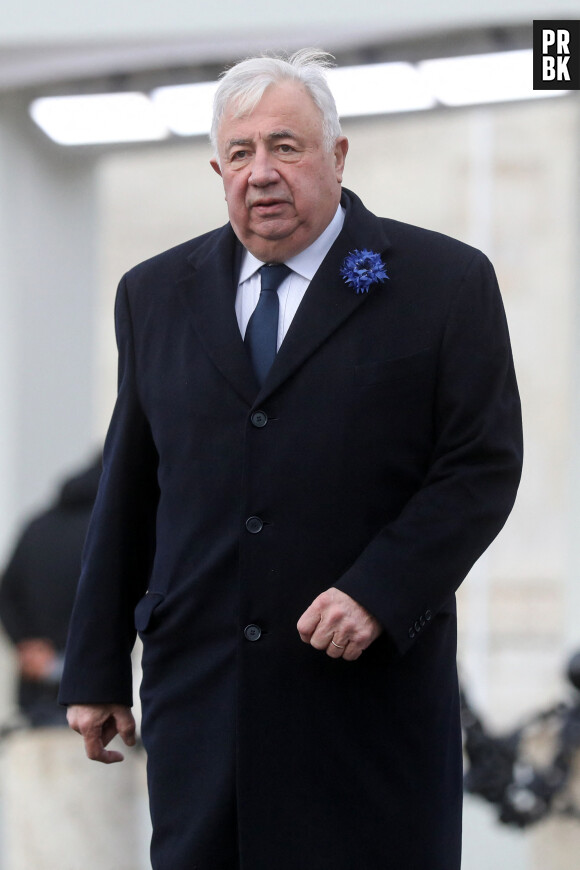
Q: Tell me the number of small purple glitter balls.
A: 0